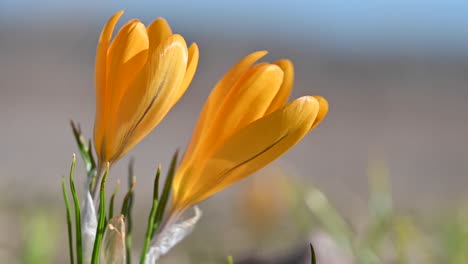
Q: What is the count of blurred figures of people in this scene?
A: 0